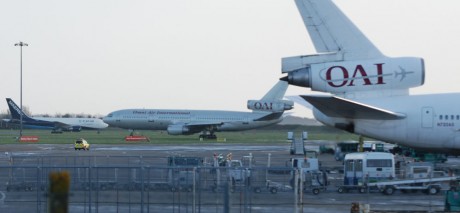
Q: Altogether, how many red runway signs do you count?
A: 2